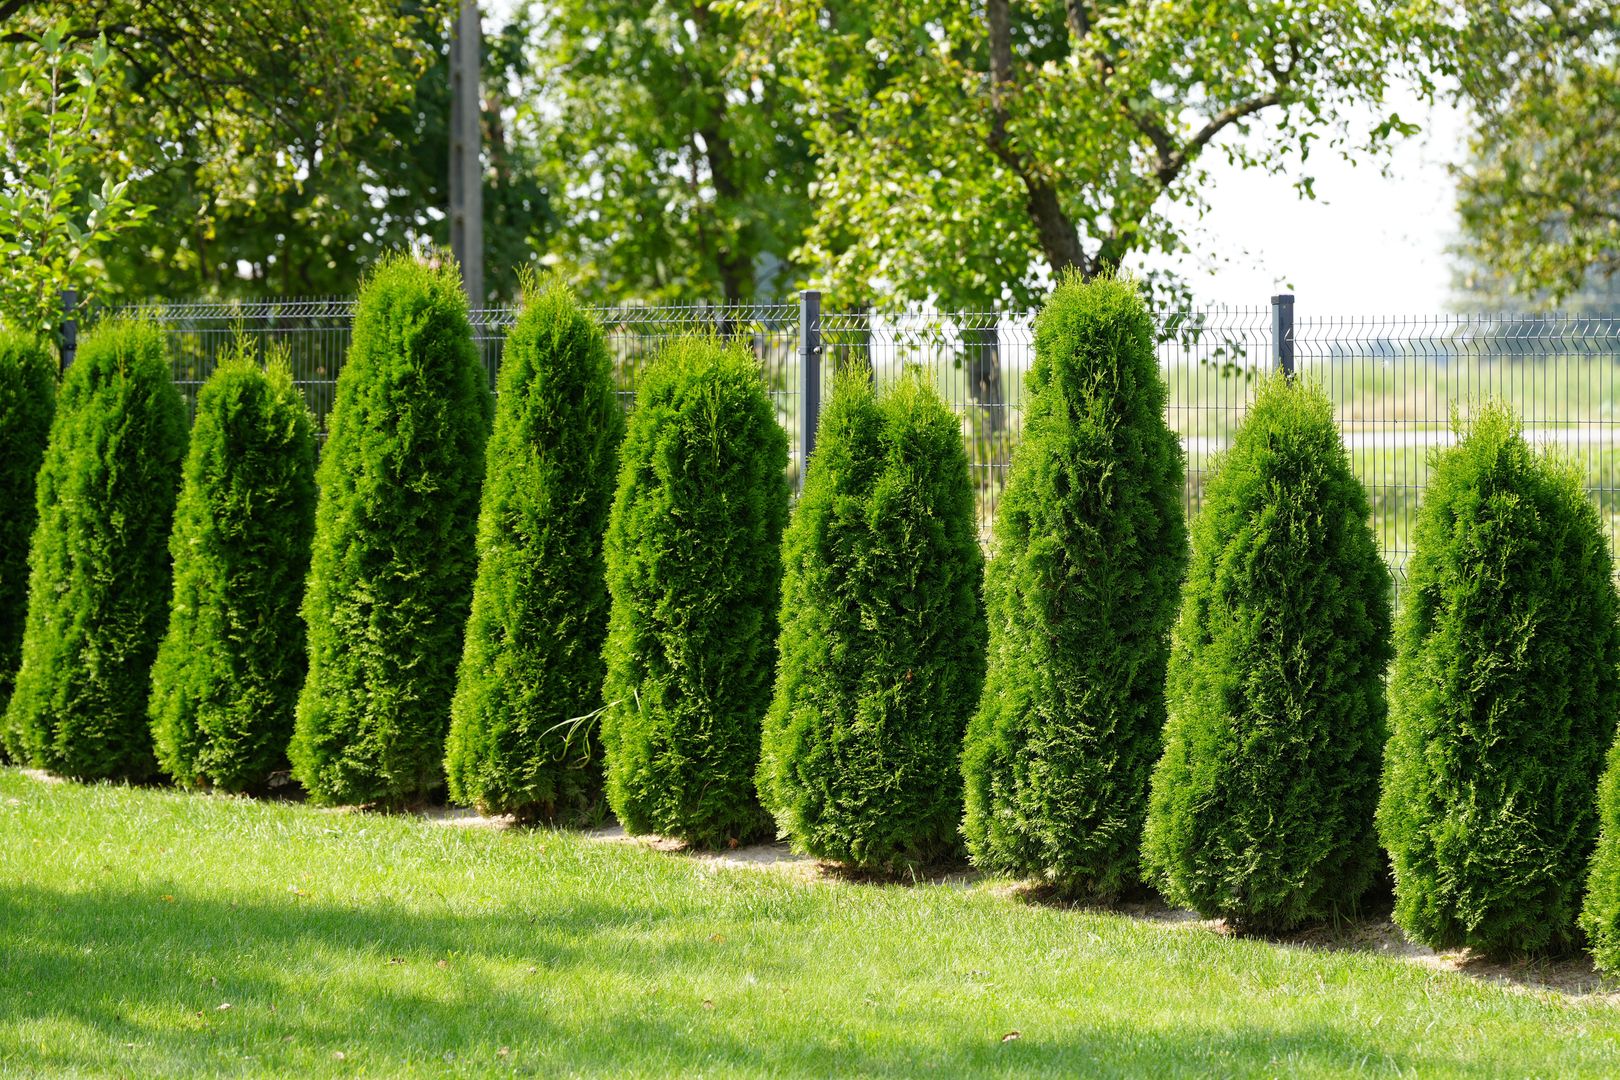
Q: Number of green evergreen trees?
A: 11